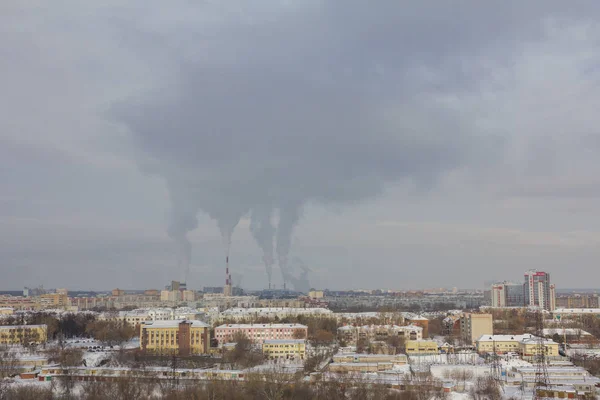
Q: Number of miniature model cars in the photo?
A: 0